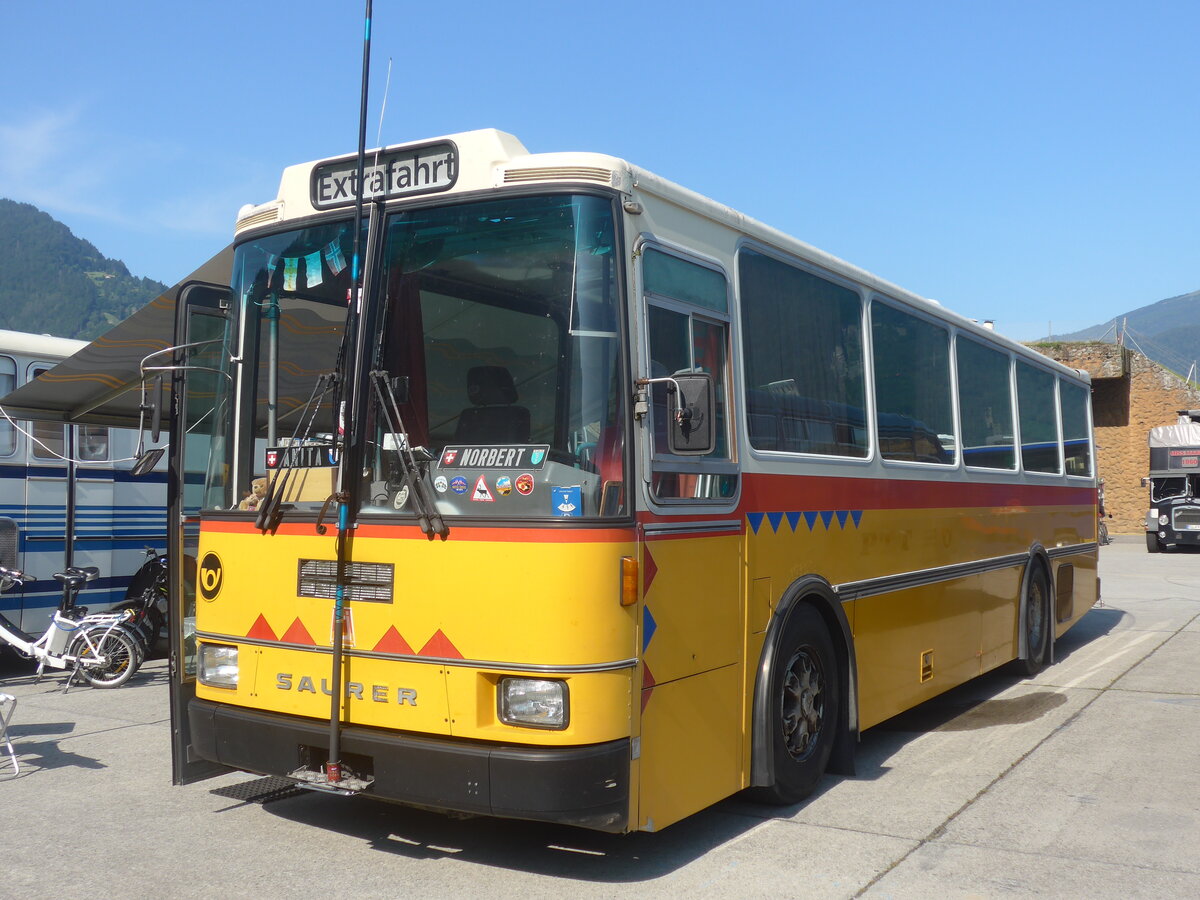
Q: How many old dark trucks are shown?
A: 1